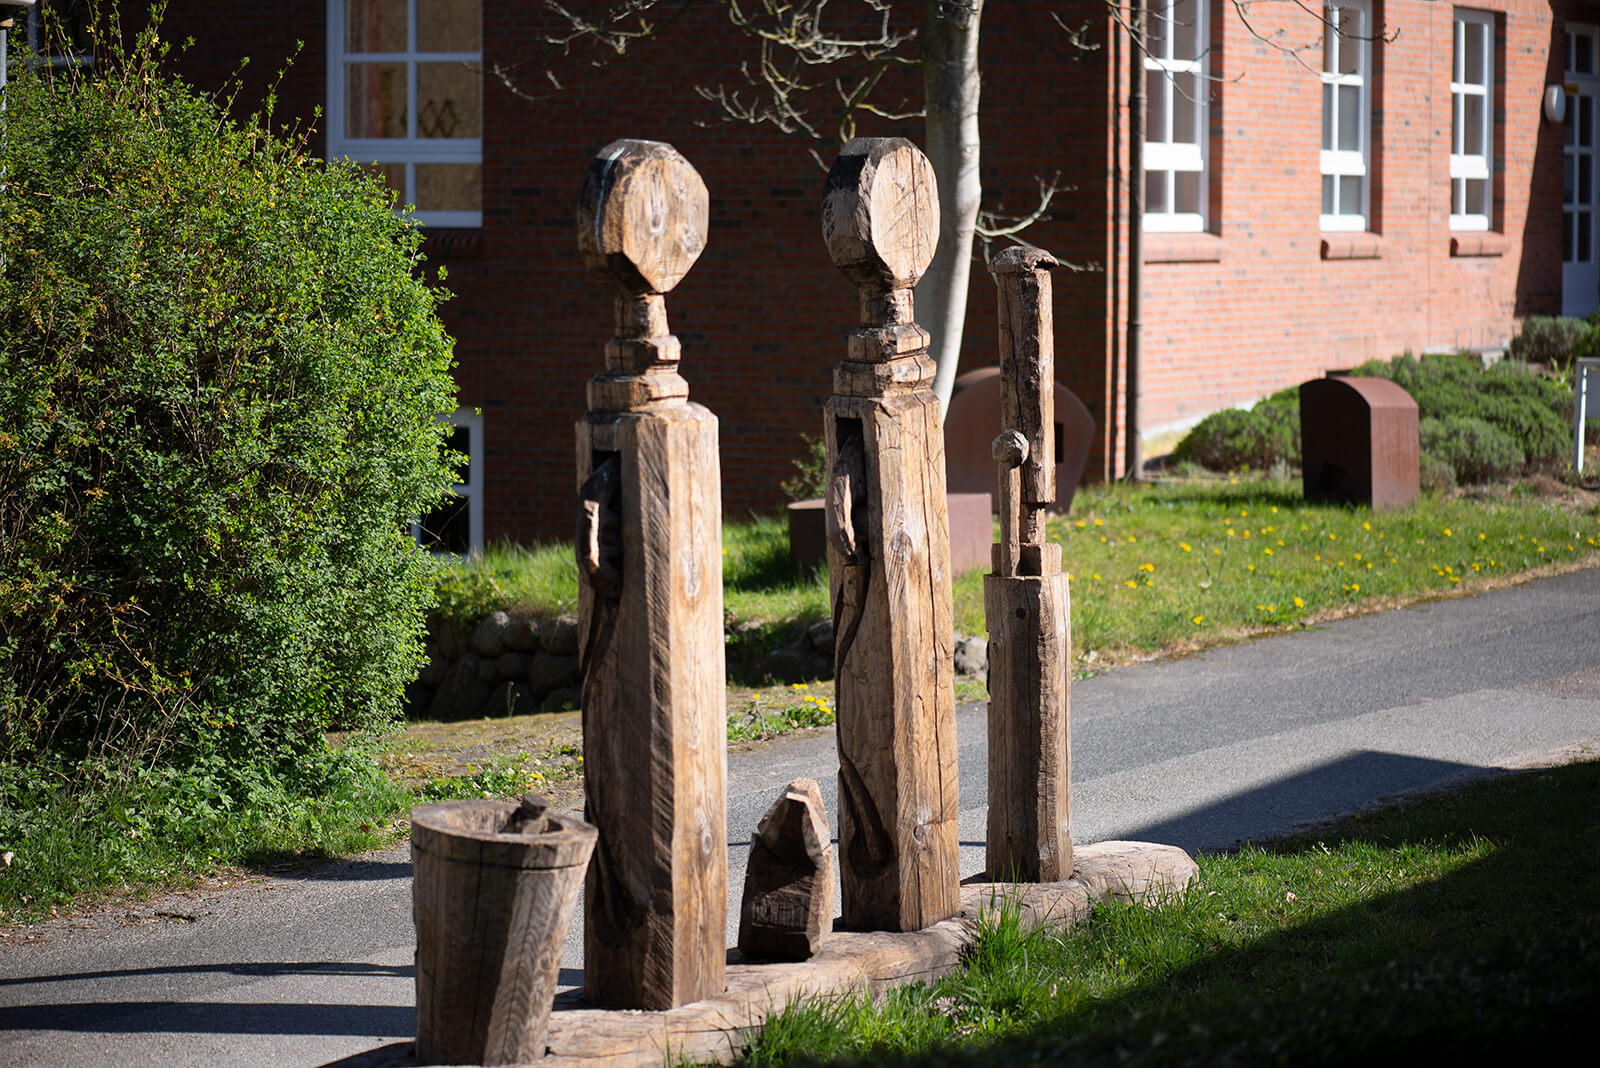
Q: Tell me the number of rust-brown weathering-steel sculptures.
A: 3